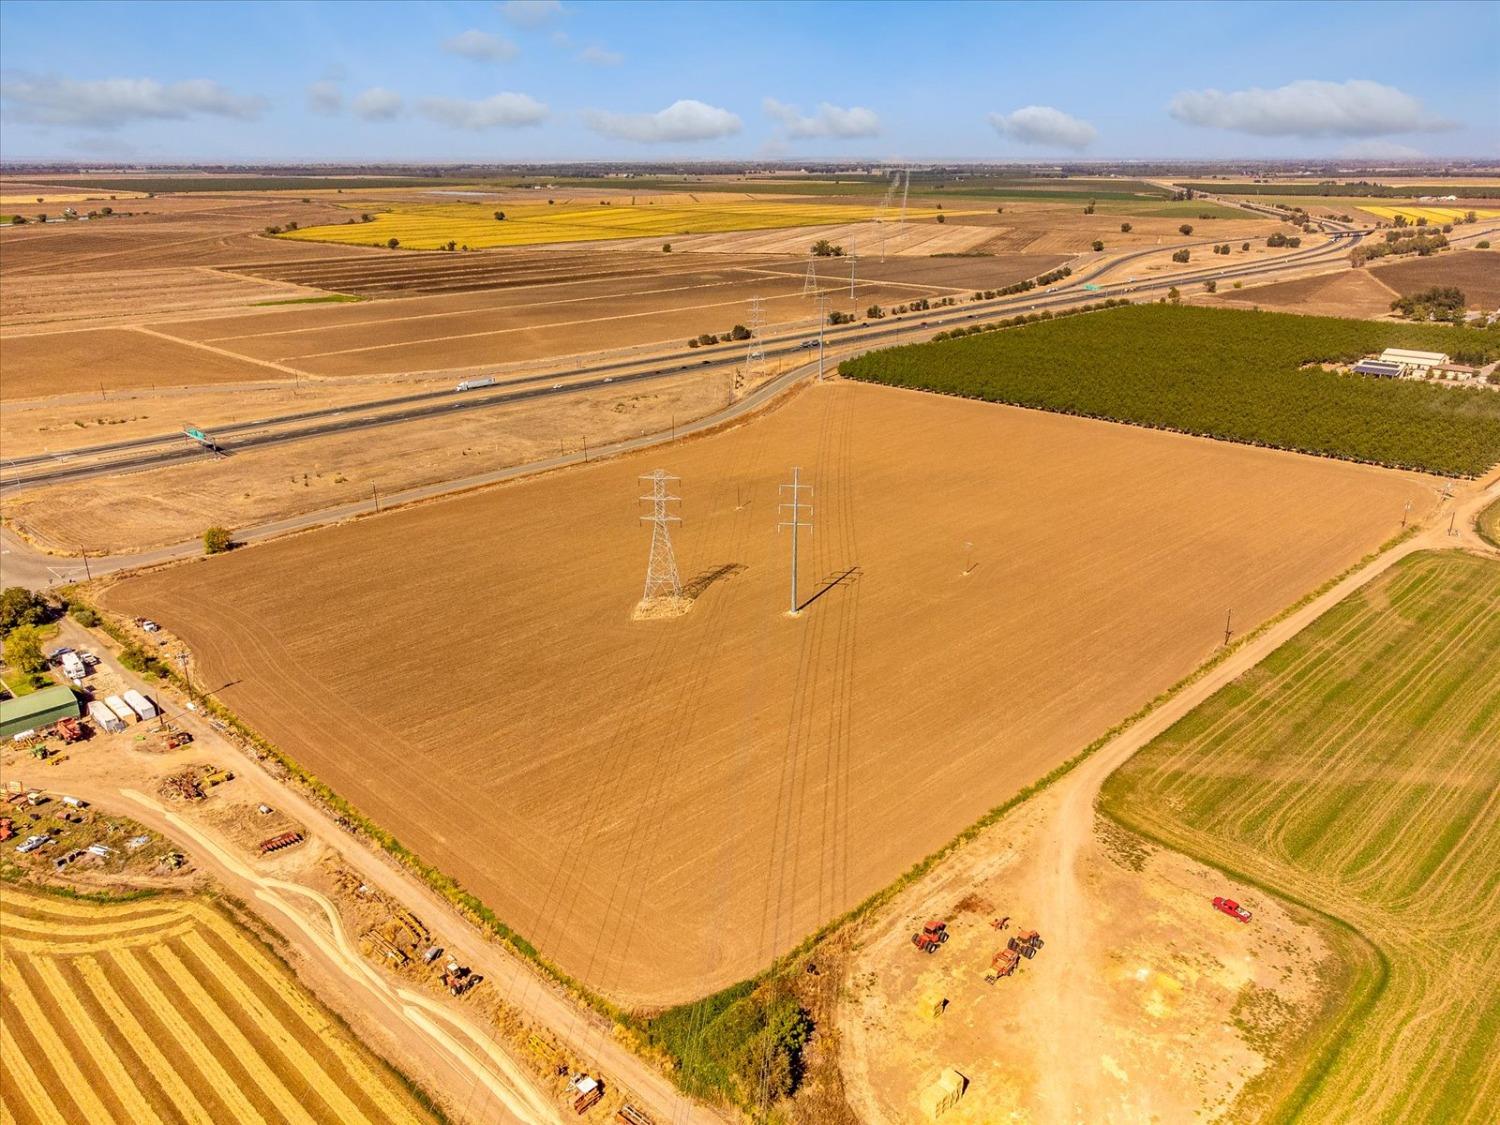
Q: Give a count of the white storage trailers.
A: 3